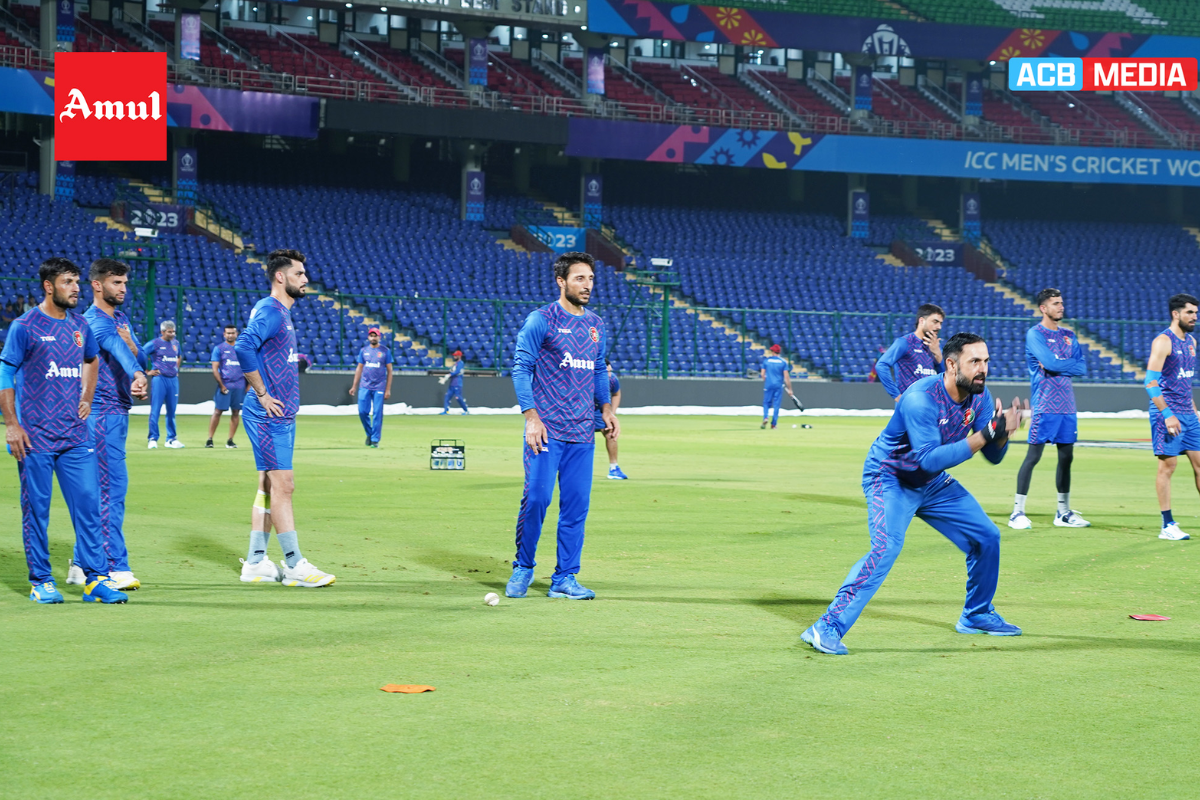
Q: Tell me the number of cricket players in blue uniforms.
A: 14